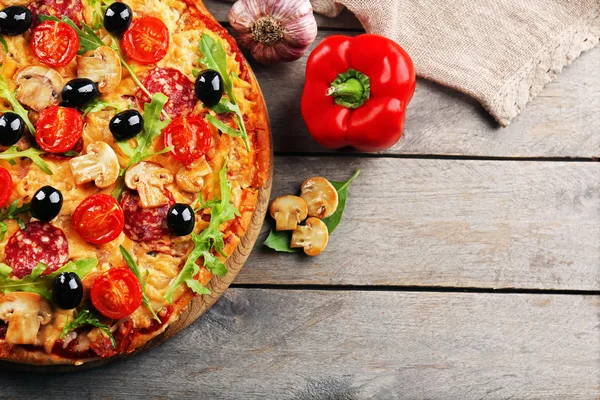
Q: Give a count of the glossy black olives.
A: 9